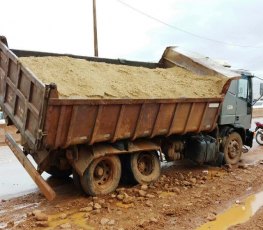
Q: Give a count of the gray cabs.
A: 1